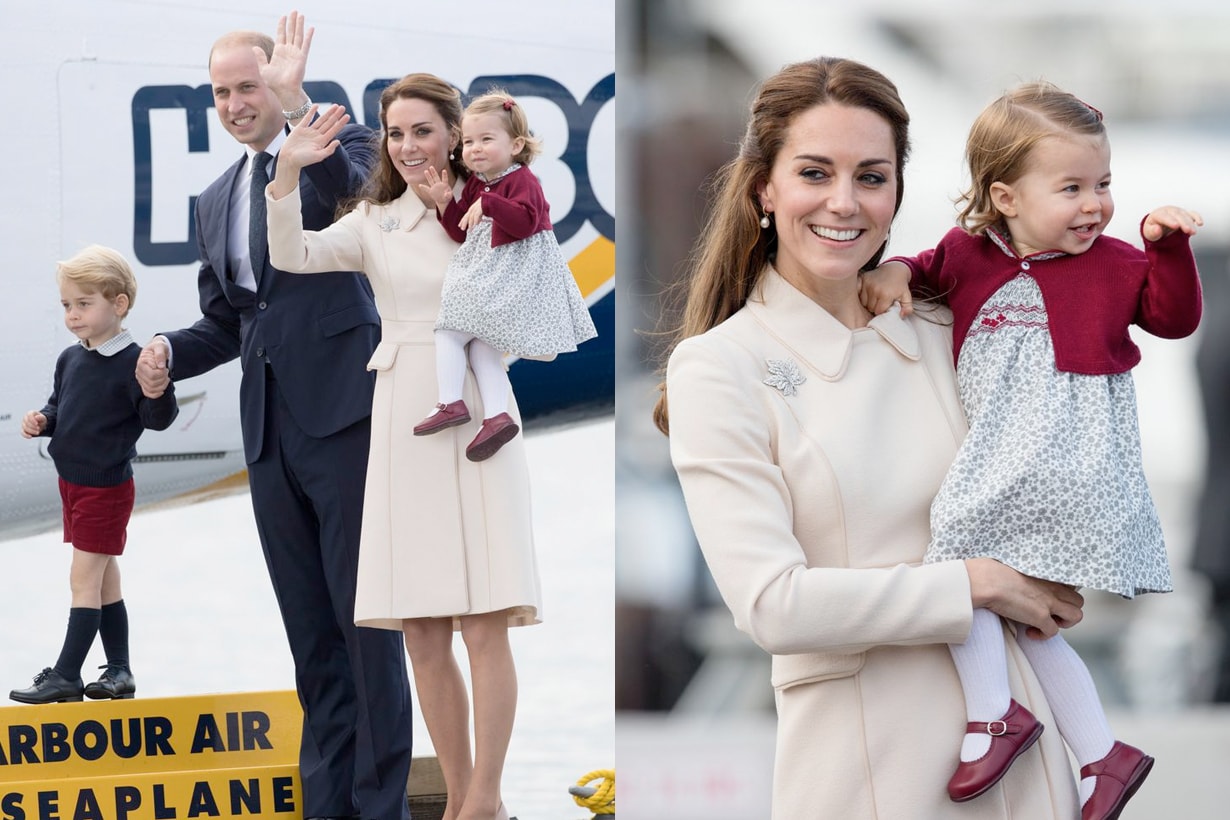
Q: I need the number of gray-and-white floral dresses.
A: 2